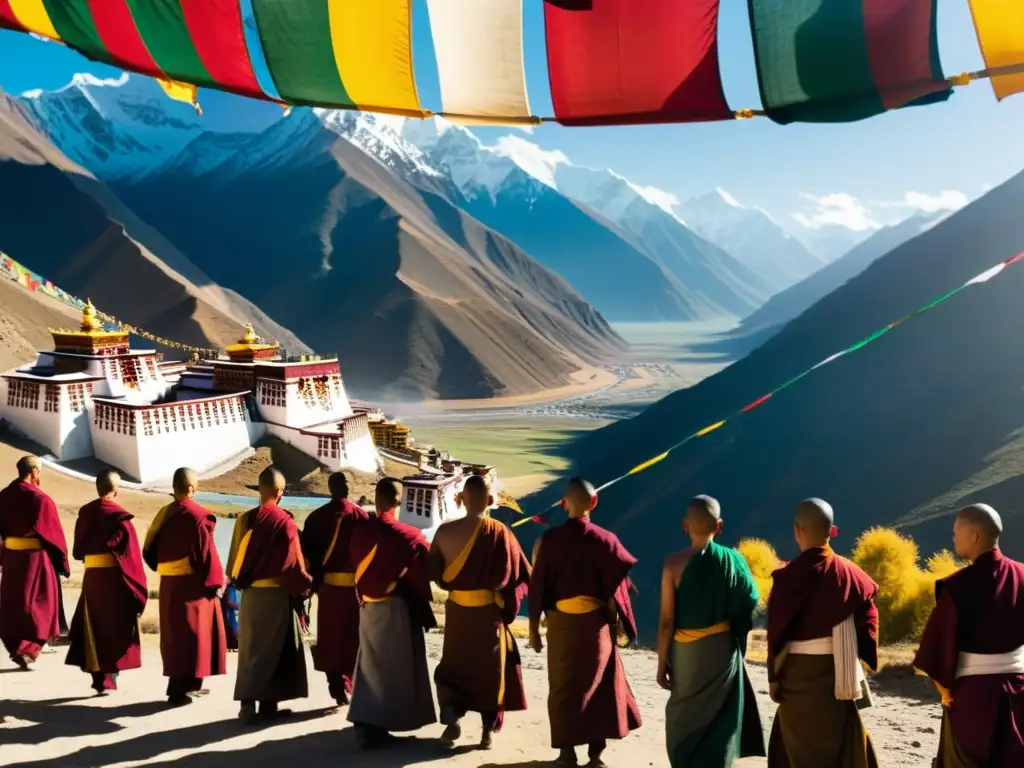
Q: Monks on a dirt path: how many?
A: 11